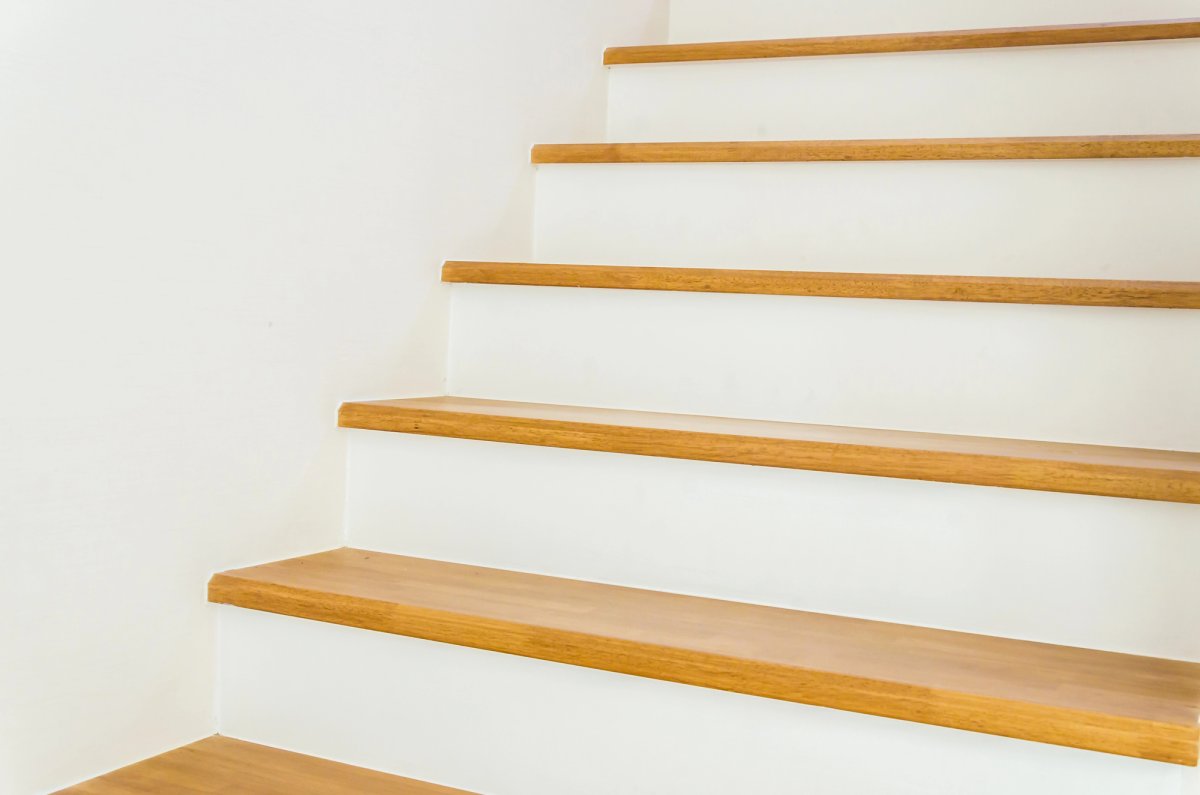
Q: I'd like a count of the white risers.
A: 6